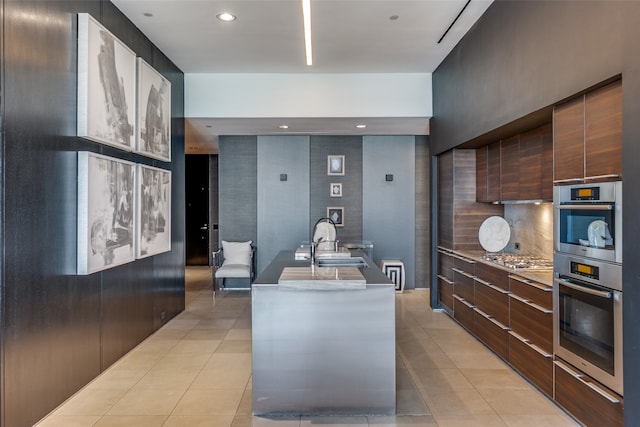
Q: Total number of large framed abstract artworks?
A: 4